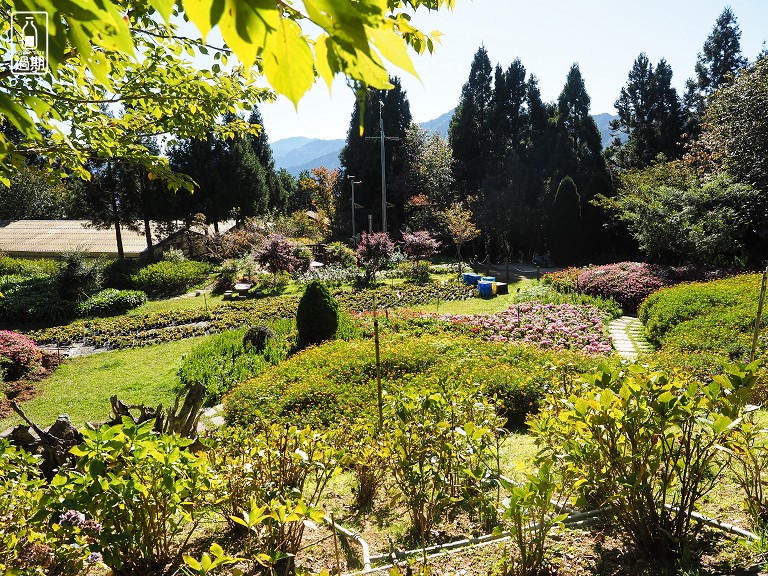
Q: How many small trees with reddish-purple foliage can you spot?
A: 3